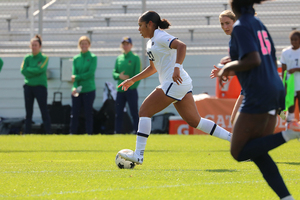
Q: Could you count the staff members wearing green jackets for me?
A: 3